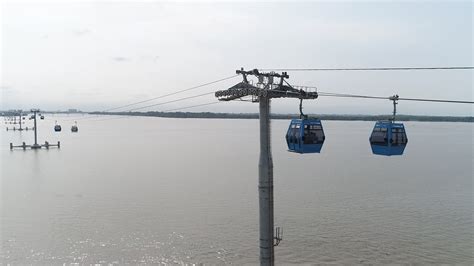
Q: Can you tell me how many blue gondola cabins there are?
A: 2